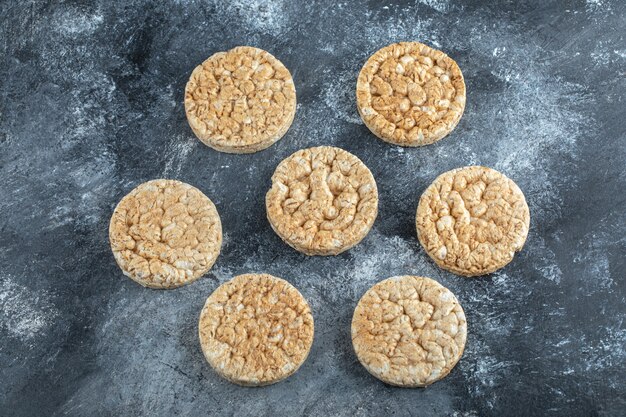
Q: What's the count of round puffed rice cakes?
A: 7